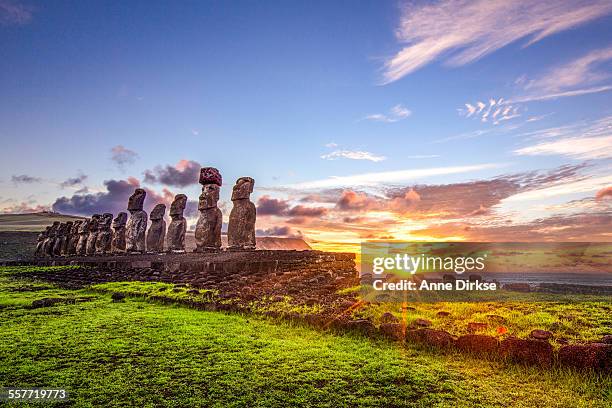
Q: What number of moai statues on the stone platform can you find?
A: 15